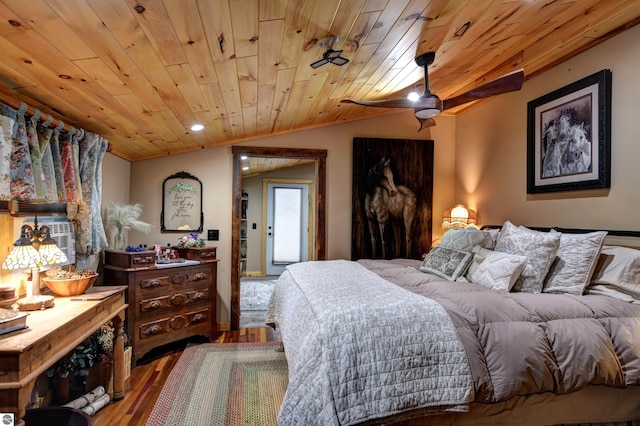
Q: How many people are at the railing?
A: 0